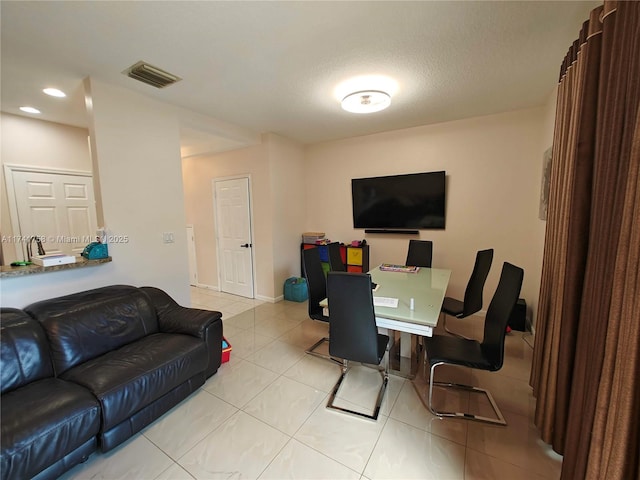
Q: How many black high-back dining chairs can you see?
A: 6